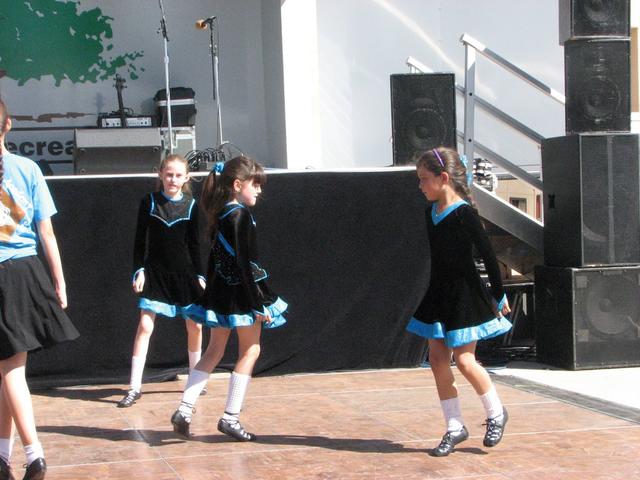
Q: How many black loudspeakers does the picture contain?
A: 5